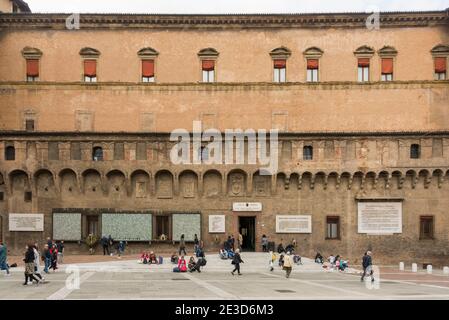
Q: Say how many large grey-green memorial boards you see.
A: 3